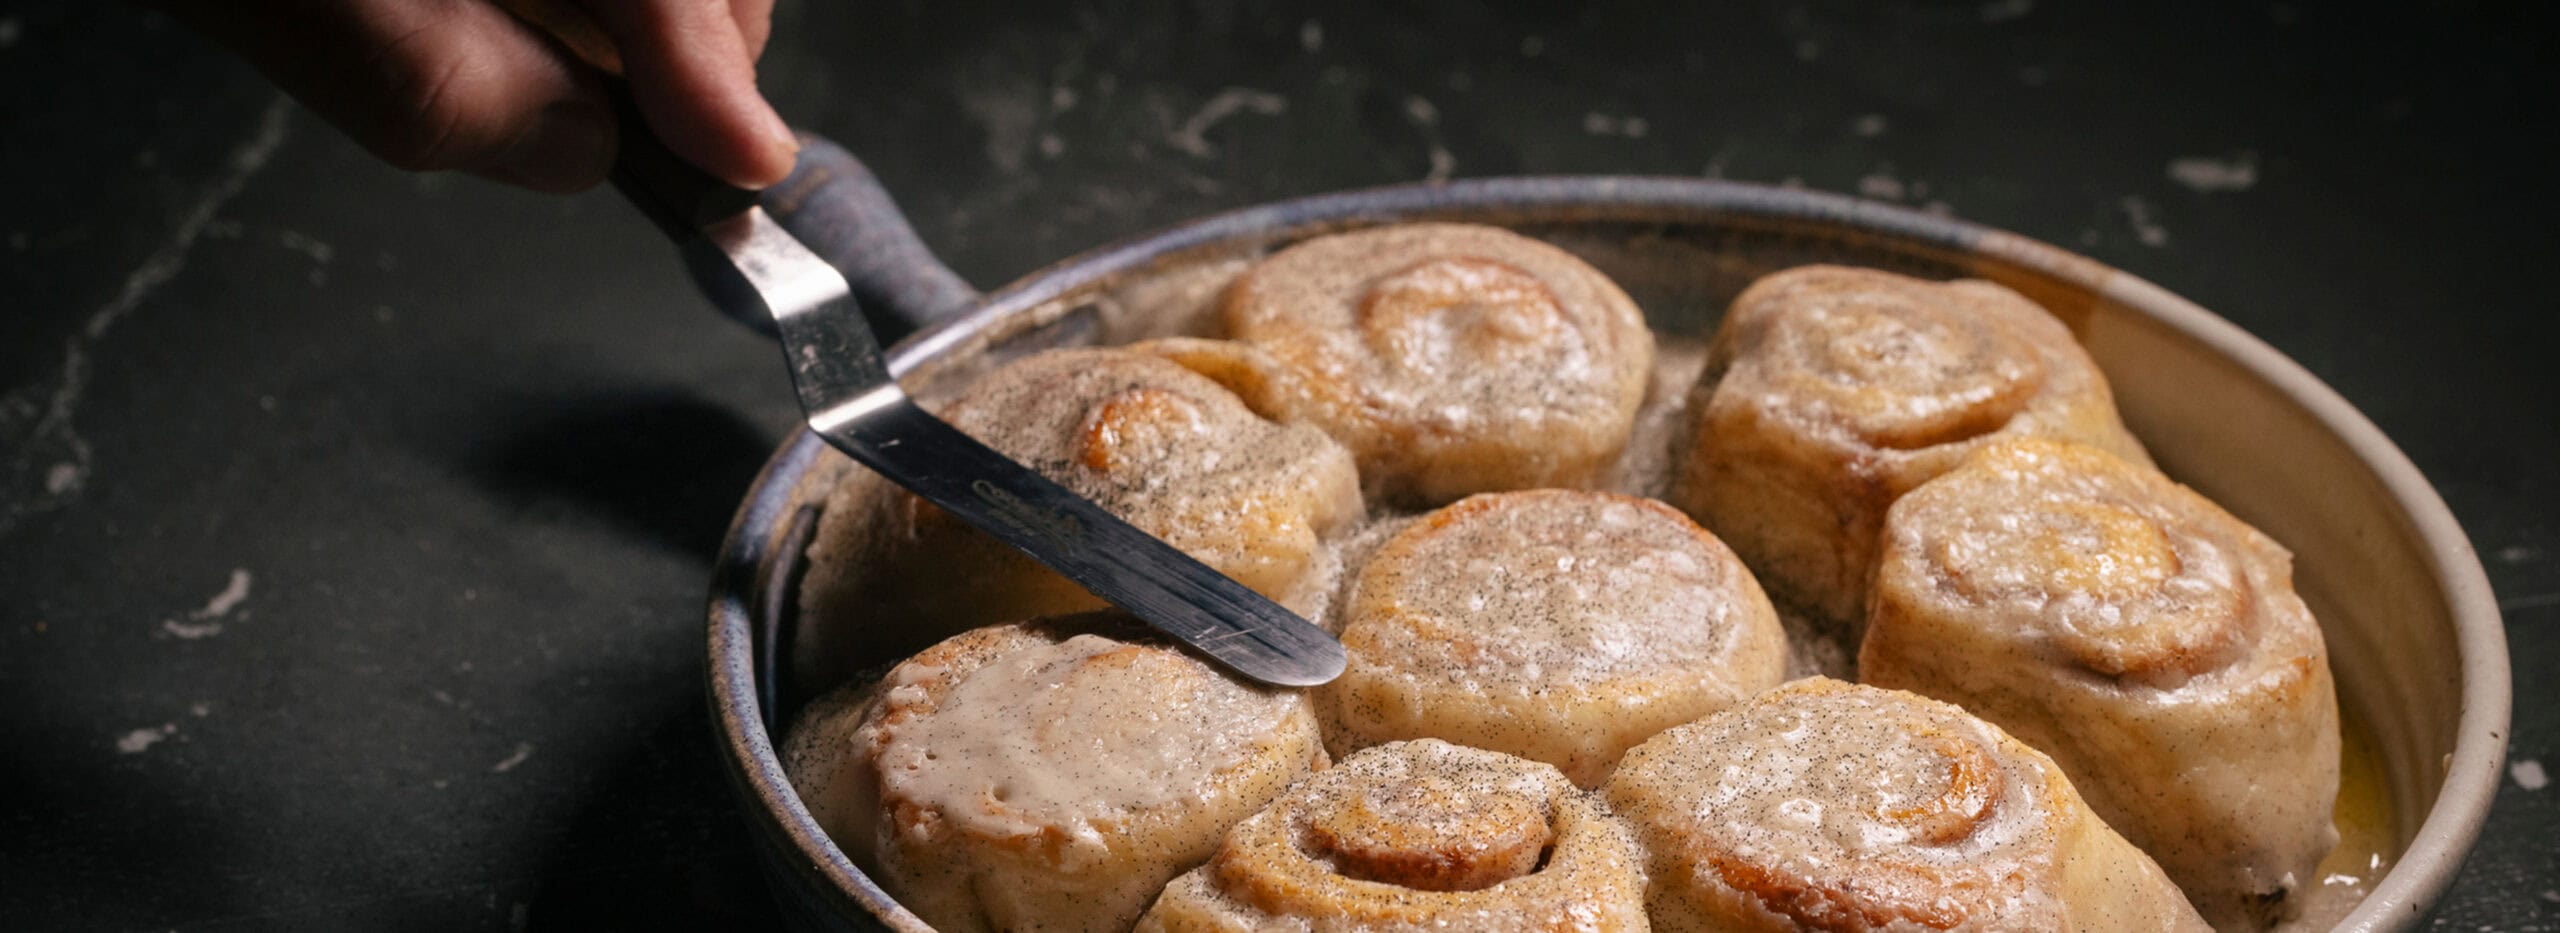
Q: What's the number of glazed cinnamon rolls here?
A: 8